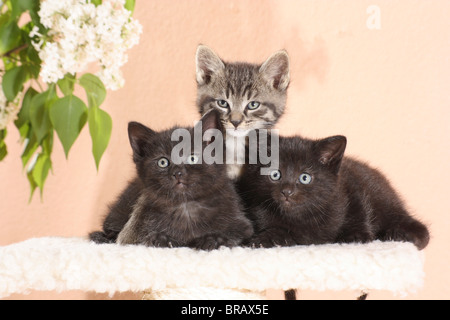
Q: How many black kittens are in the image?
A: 2